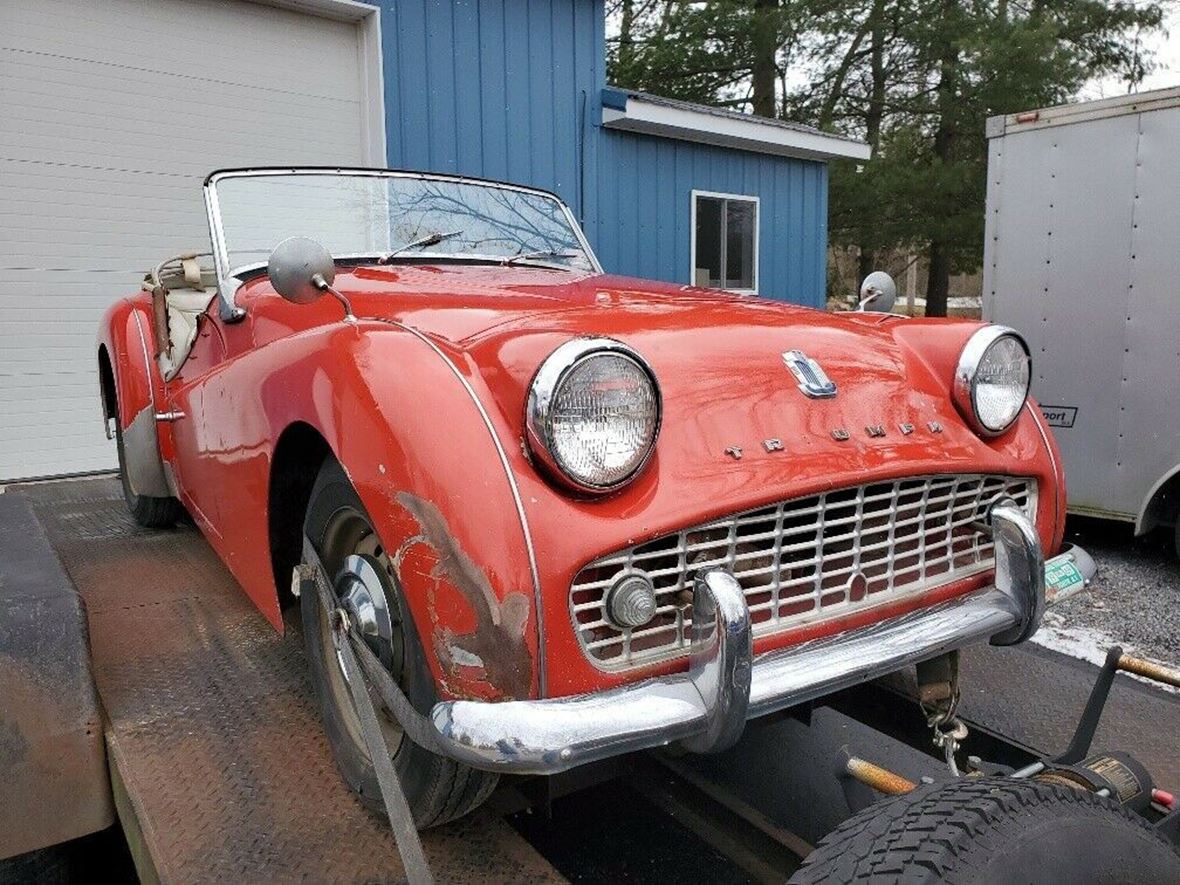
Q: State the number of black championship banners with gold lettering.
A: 0